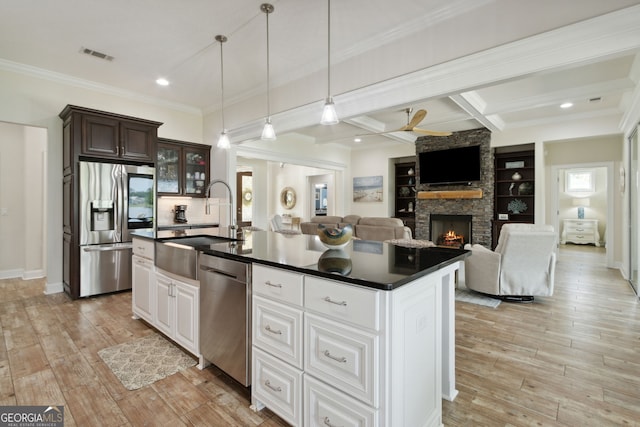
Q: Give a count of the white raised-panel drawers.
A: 4